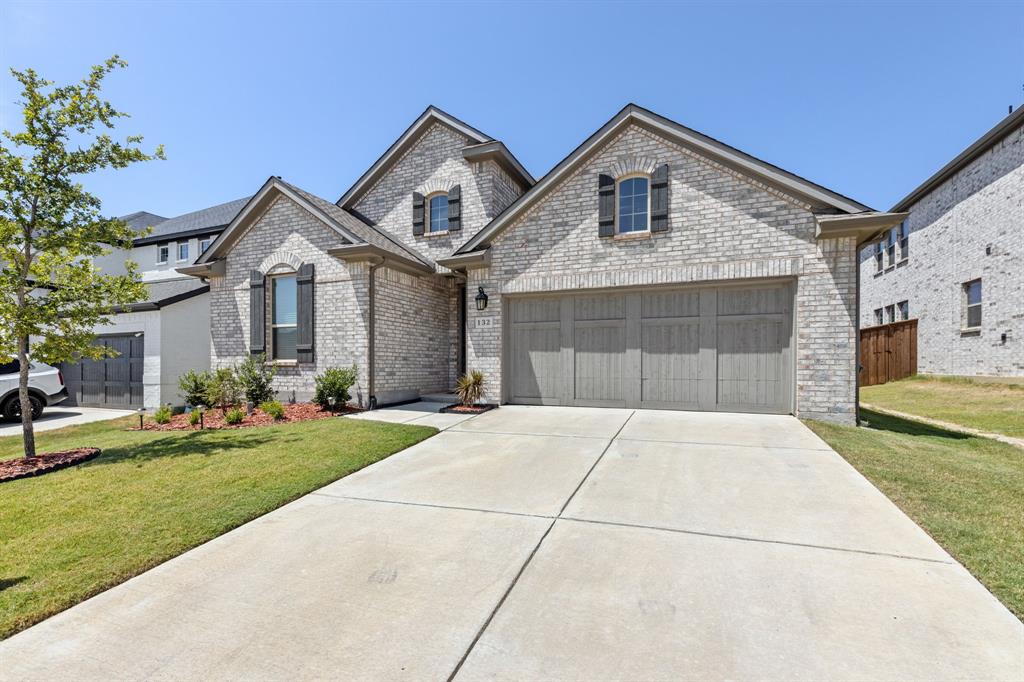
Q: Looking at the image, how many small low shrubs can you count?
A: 4